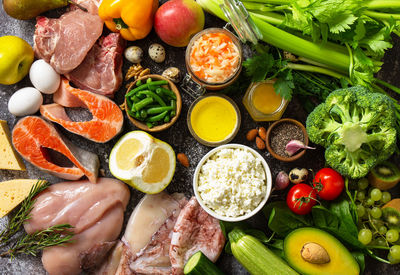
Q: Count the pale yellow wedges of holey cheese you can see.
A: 2